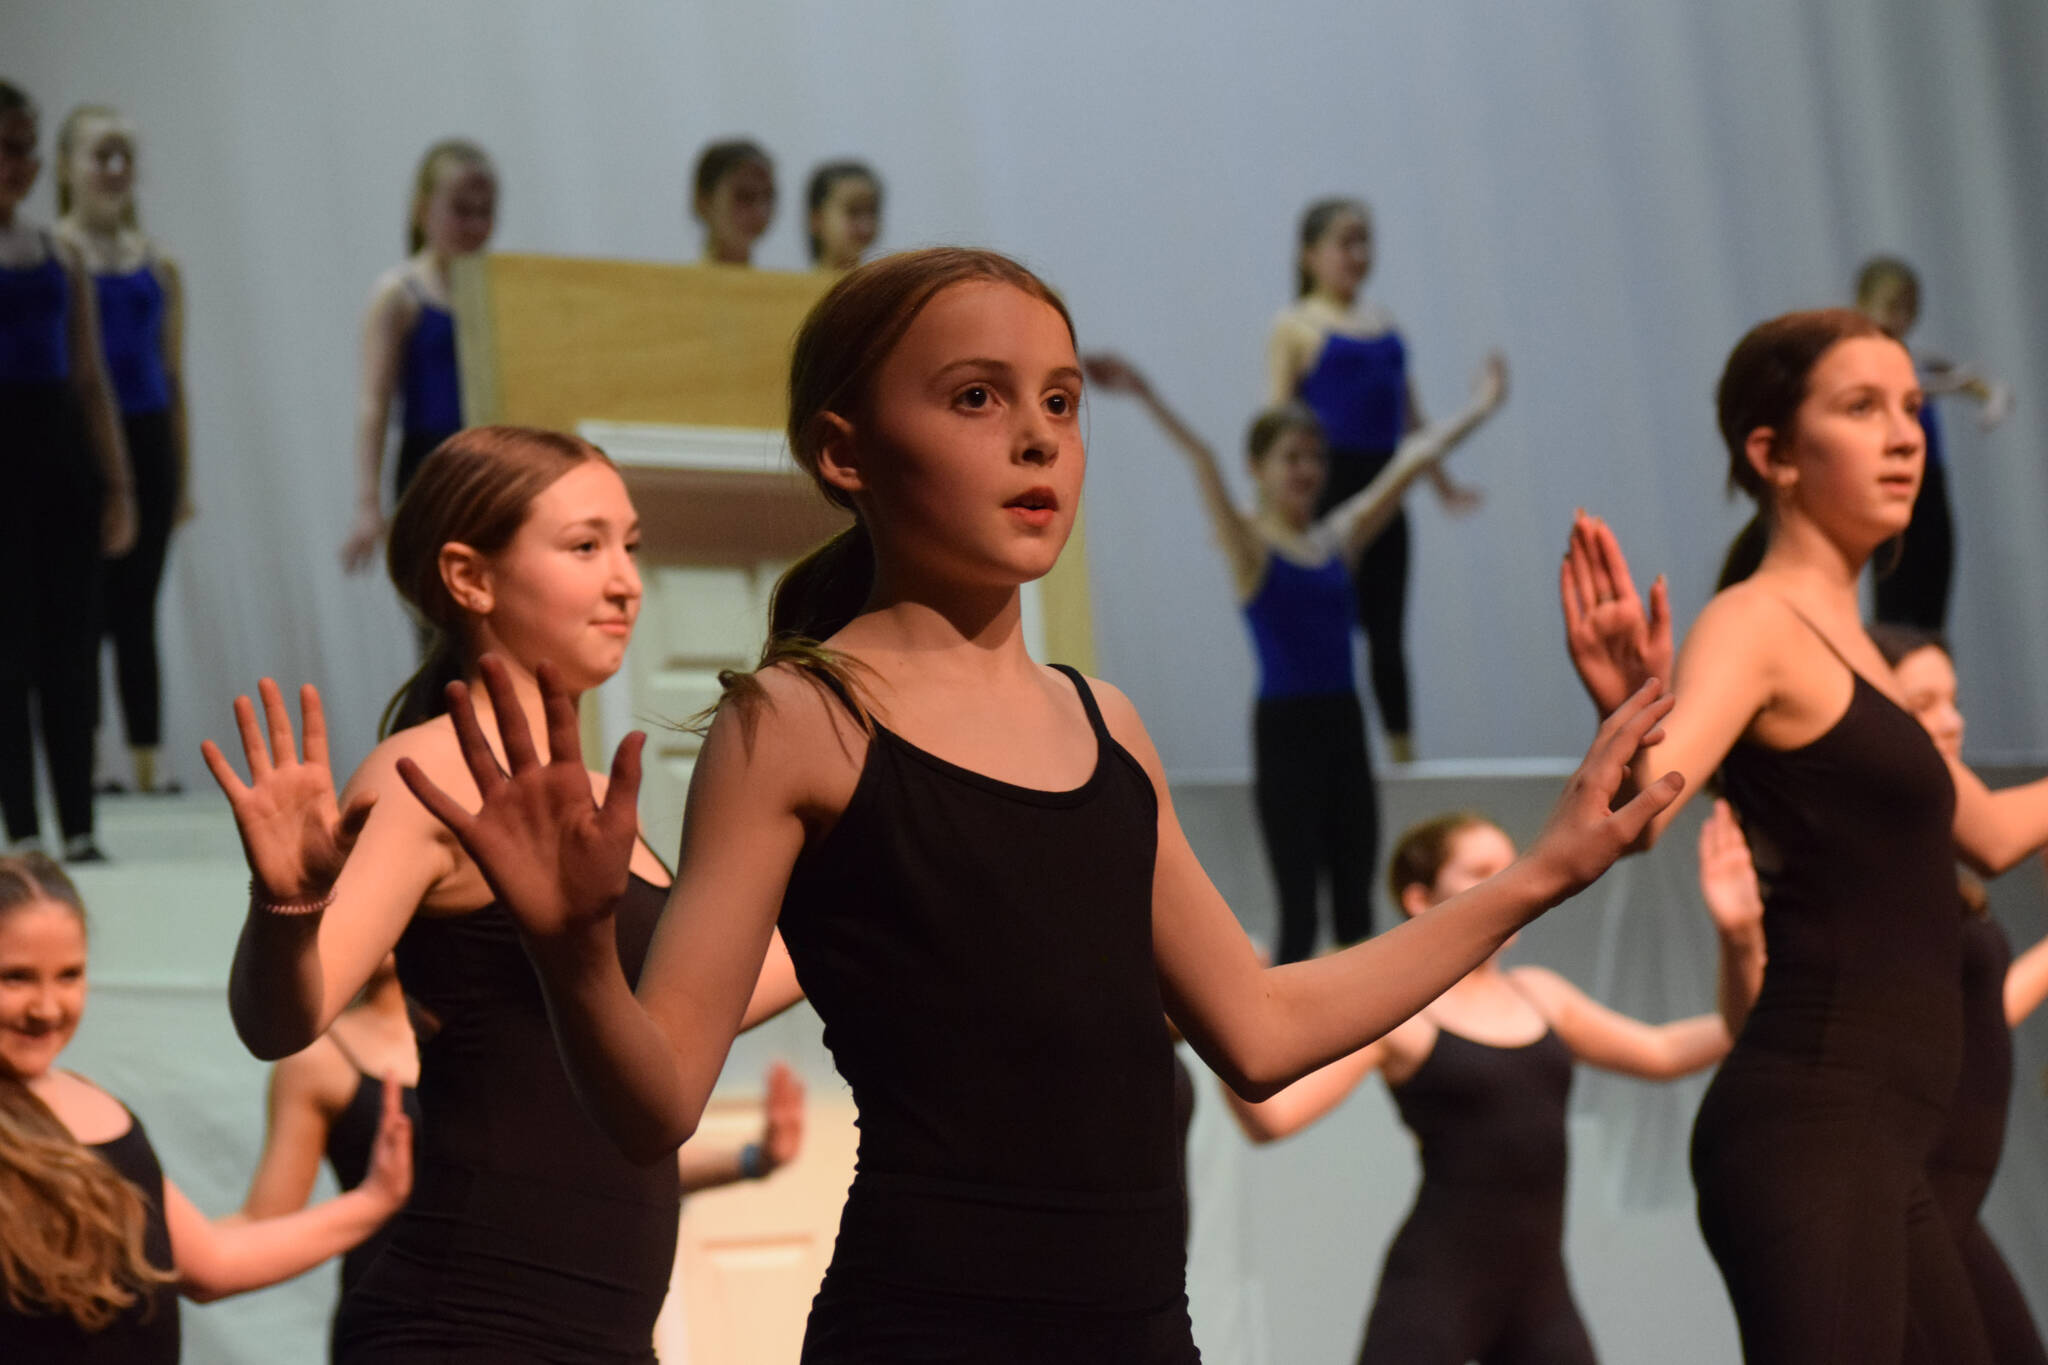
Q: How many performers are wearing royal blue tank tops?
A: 6